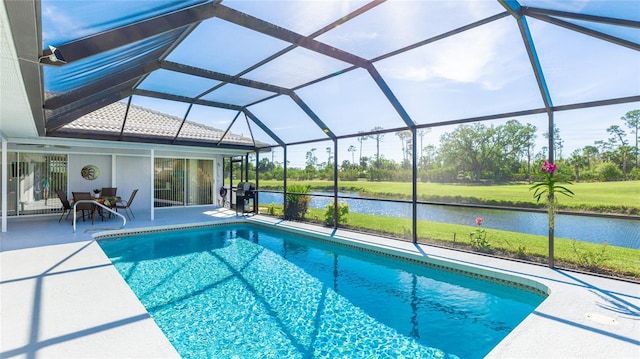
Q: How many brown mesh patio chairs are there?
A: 4